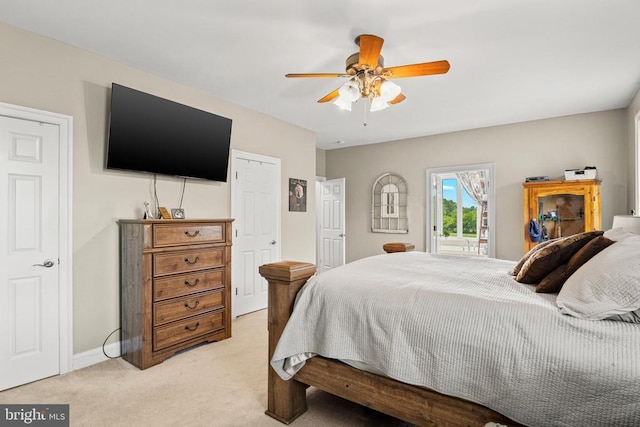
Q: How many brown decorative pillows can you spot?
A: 3